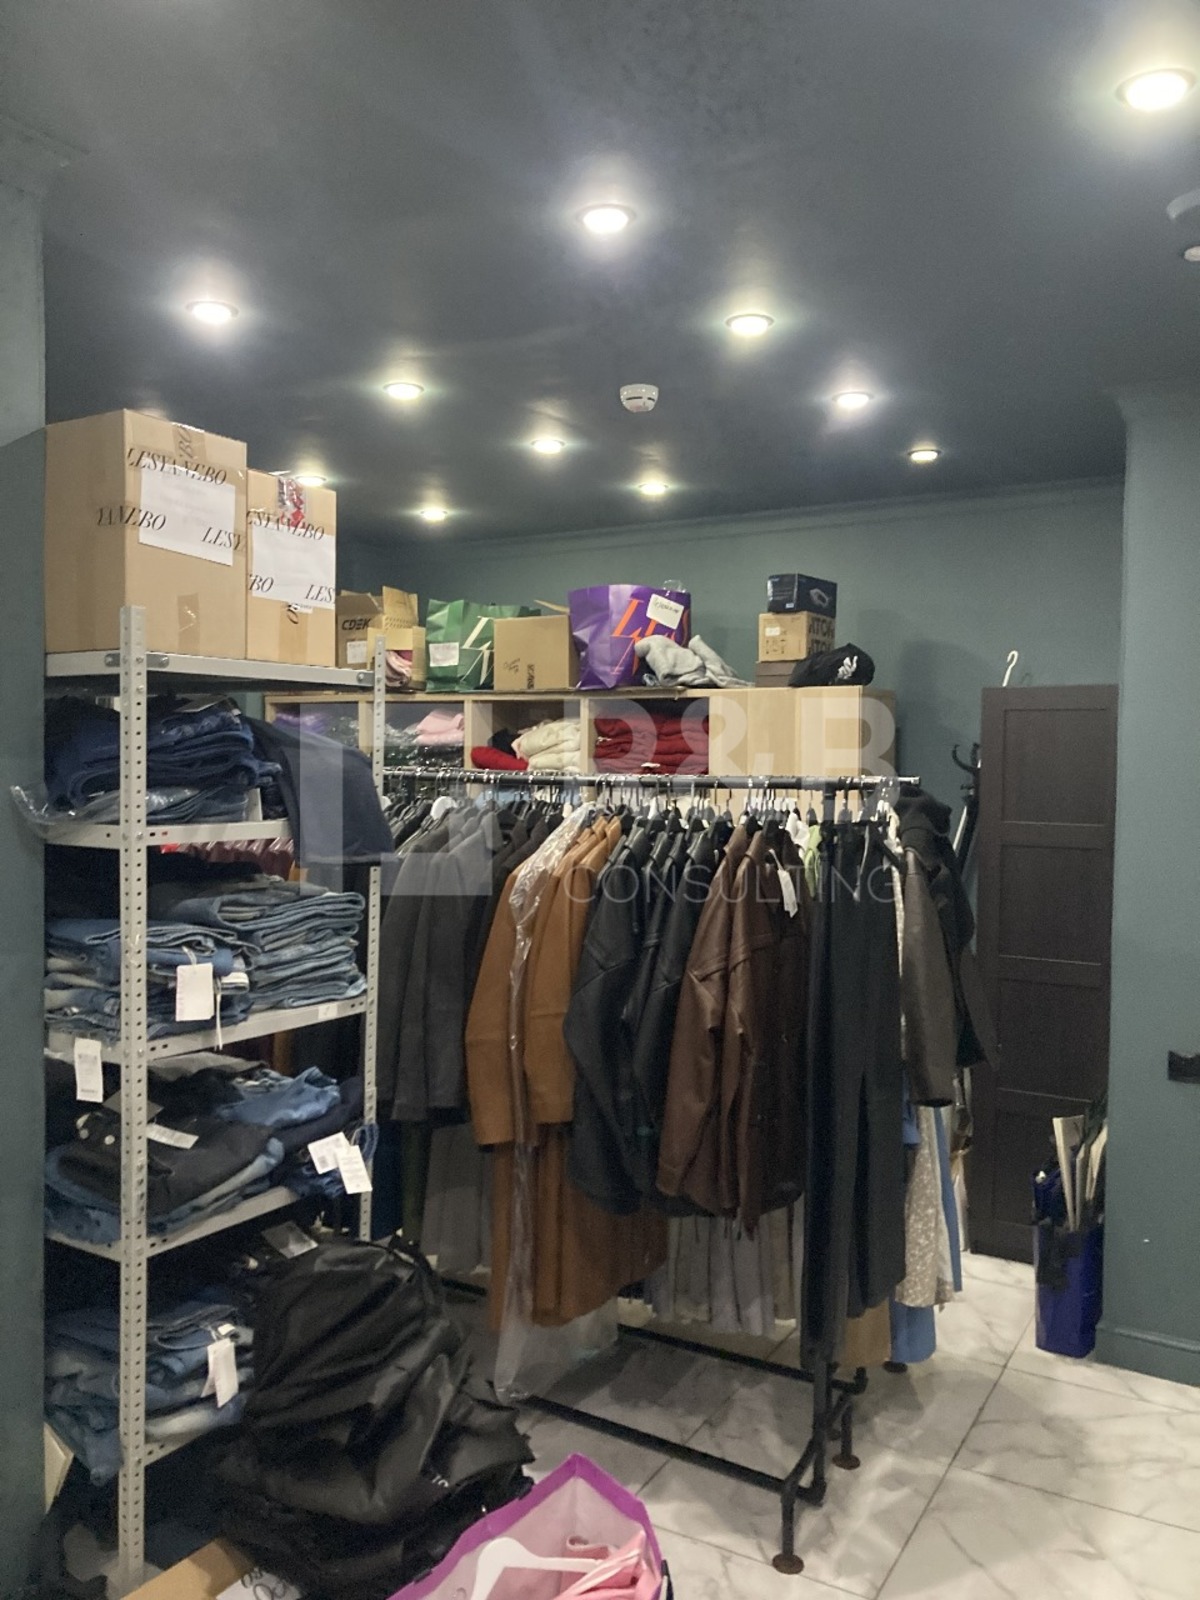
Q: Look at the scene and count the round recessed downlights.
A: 11